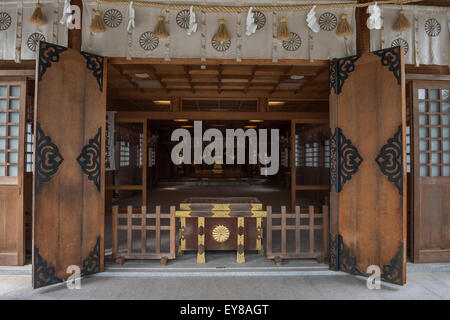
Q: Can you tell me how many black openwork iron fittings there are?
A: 12